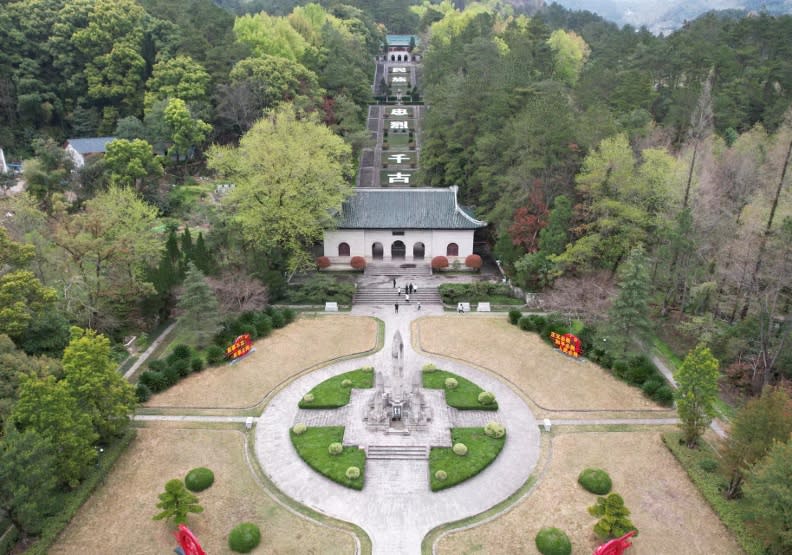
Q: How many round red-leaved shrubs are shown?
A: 4